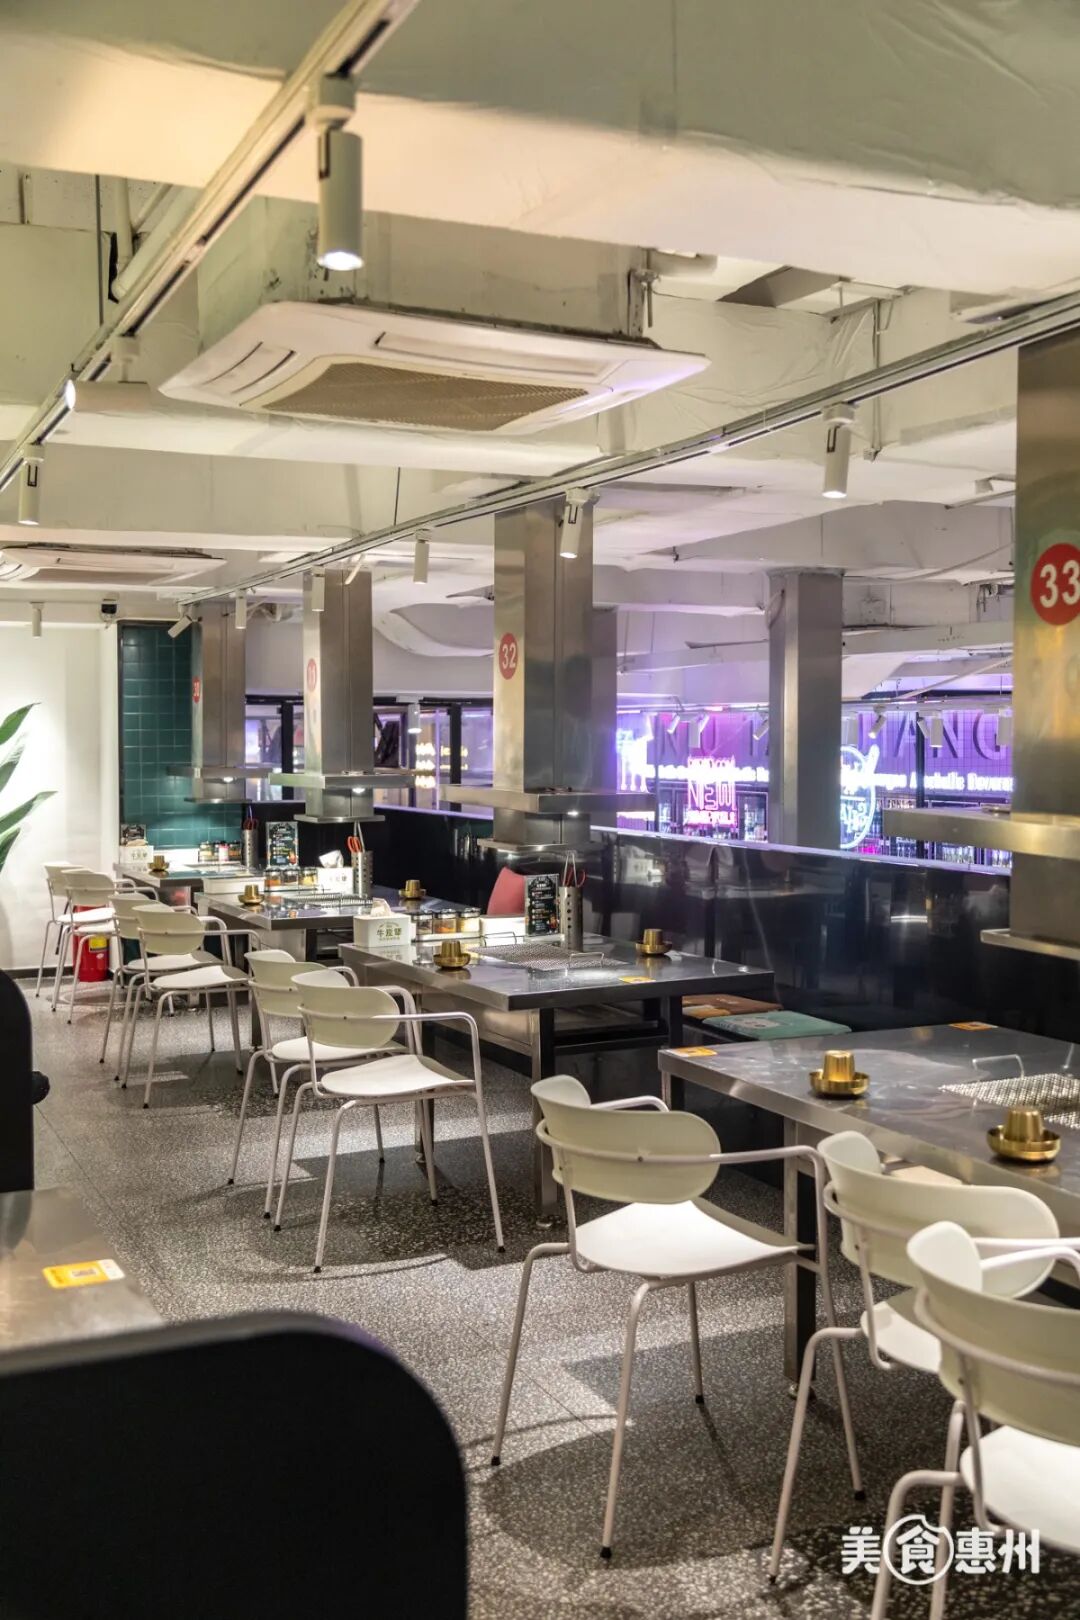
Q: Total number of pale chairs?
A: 9